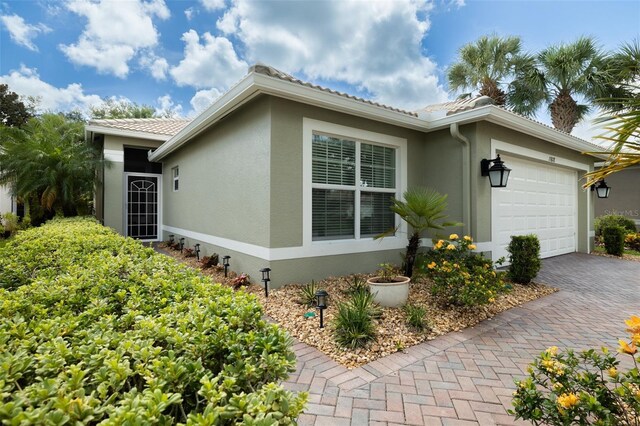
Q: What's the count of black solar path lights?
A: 6